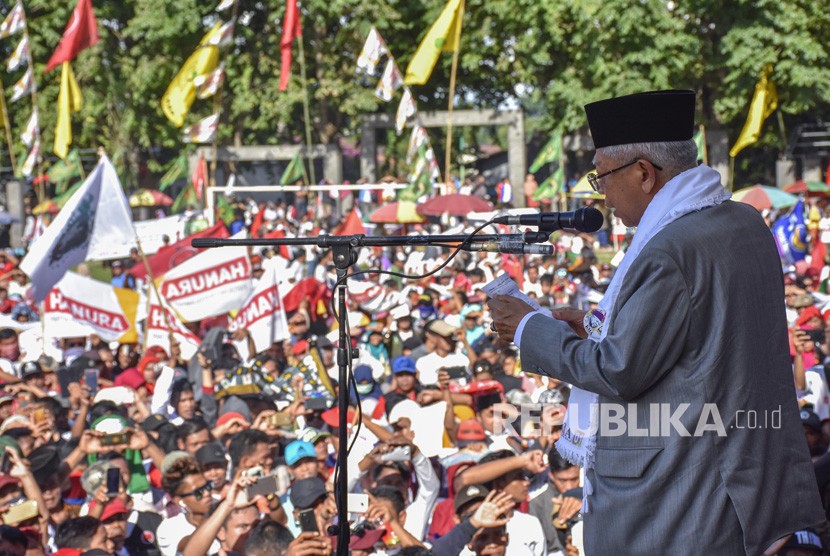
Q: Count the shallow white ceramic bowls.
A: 0